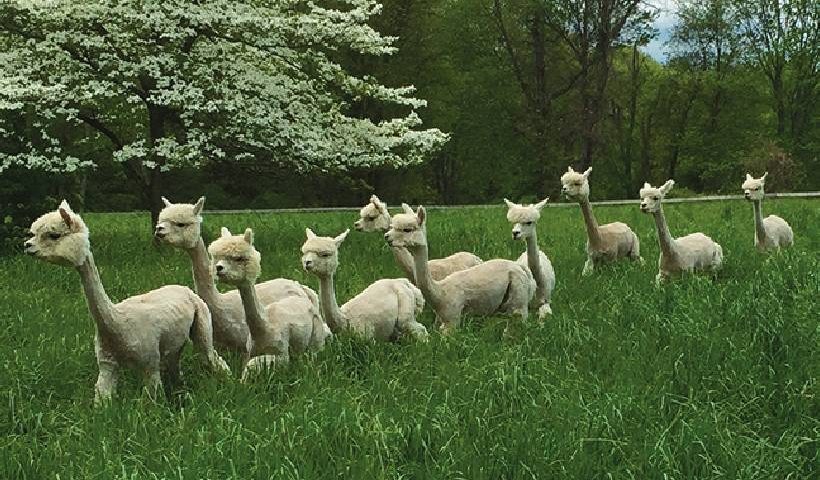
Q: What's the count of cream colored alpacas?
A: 10